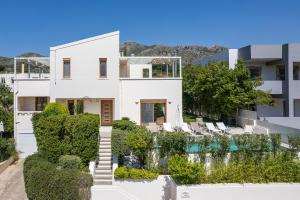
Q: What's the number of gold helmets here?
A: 0